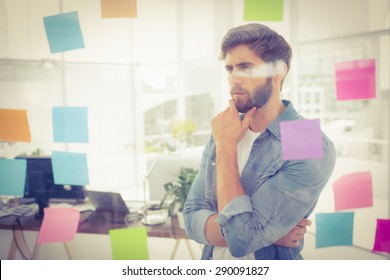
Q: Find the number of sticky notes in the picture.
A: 14